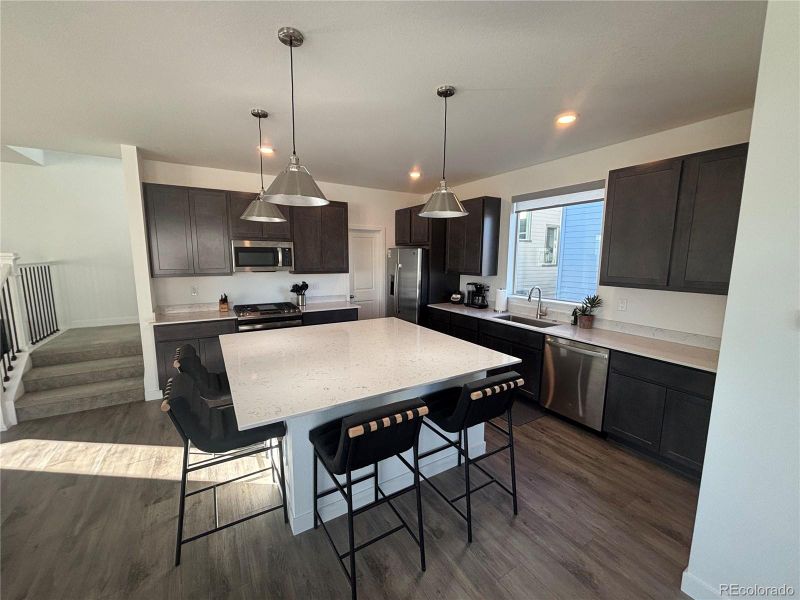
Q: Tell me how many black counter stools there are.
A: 4